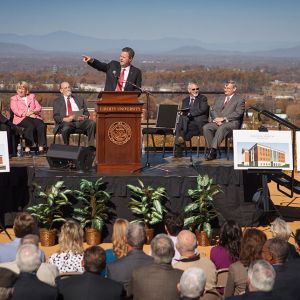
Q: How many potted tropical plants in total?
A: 4